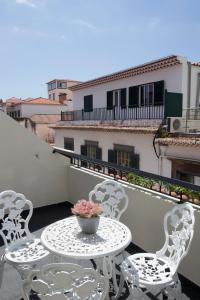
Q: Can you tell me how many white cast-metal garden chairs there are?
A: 4